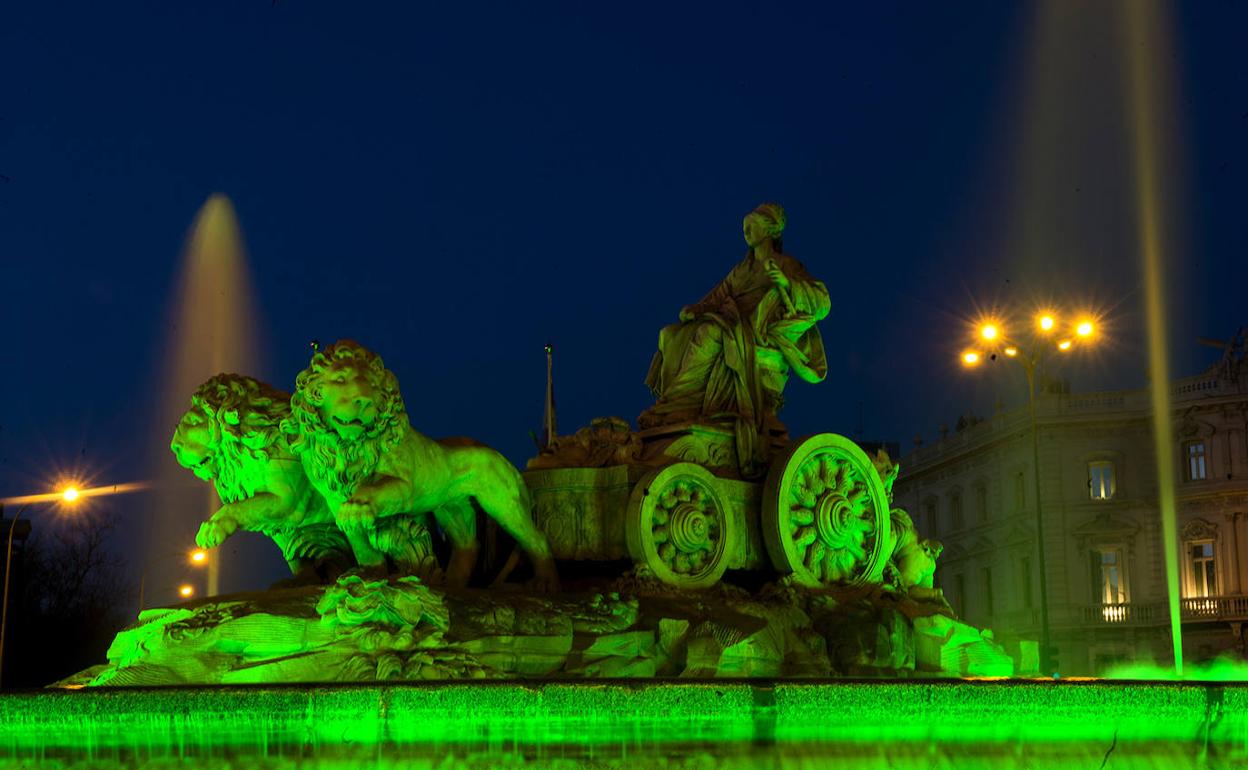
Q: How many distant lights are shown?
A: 9